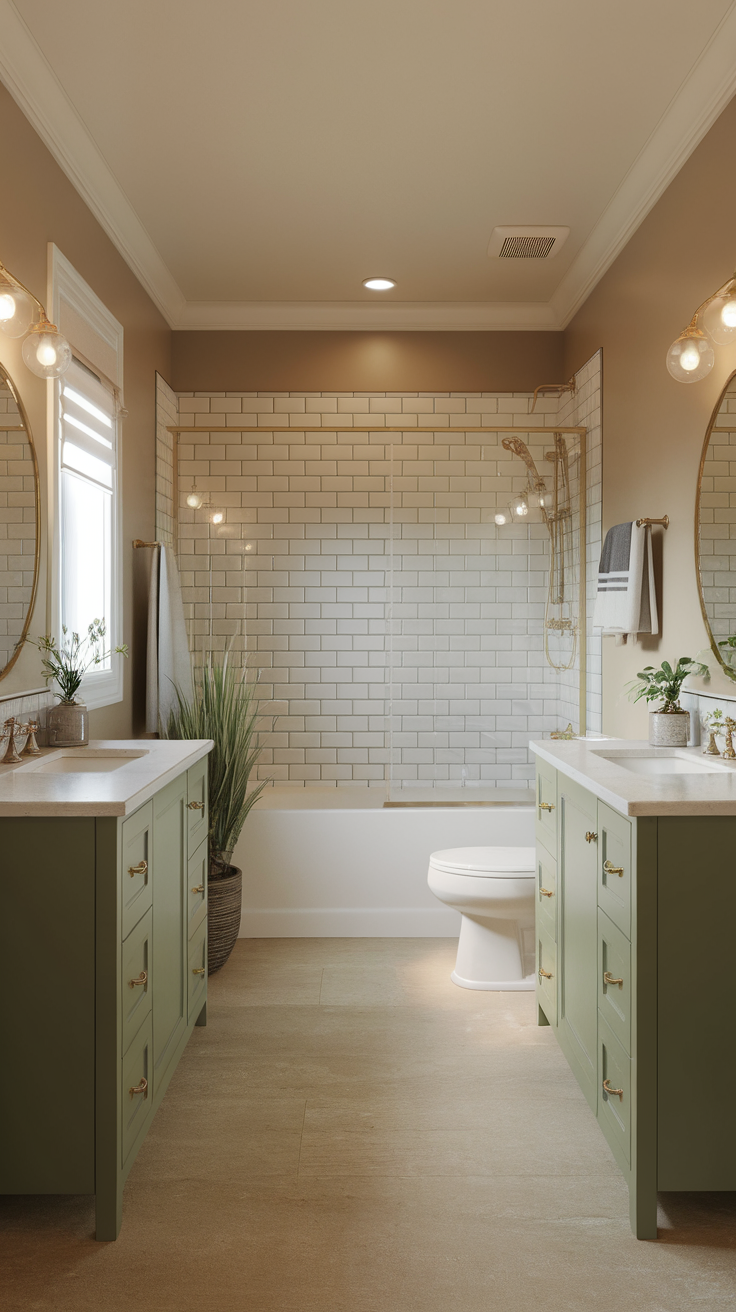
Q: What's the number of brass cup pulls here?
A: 12